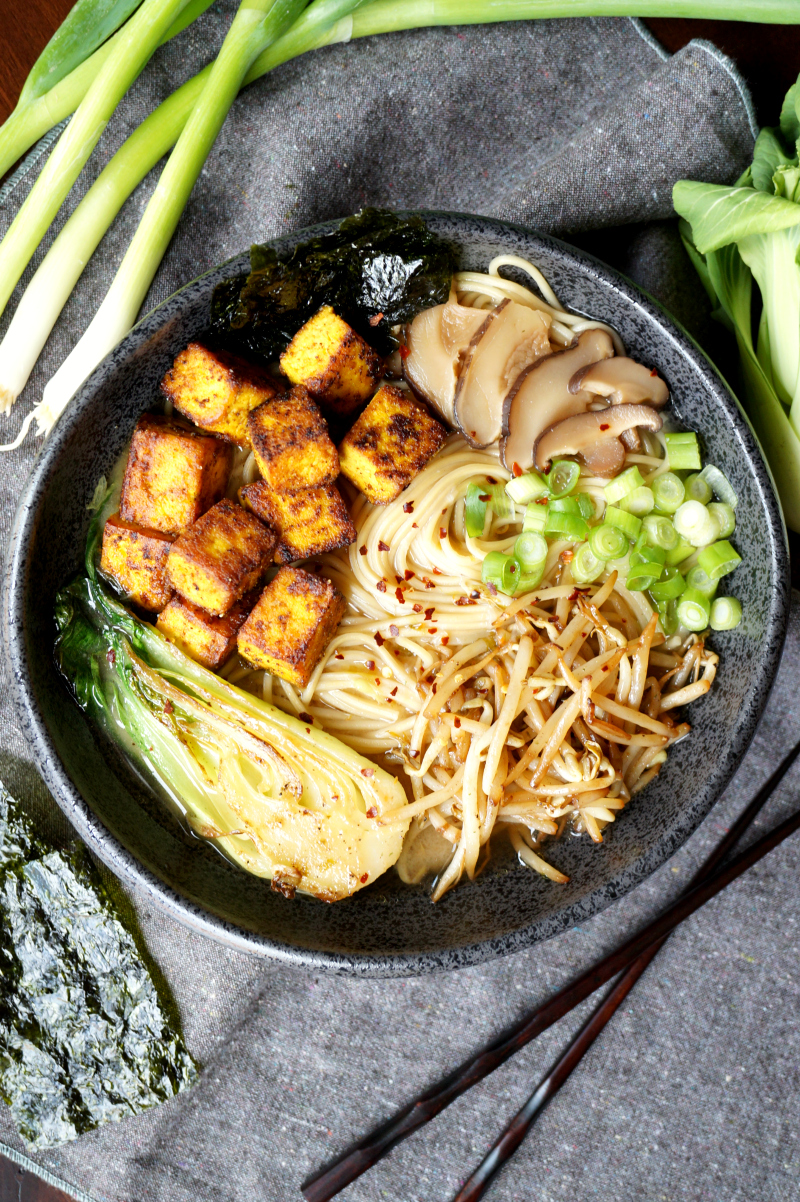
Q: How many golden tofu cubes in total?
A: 10